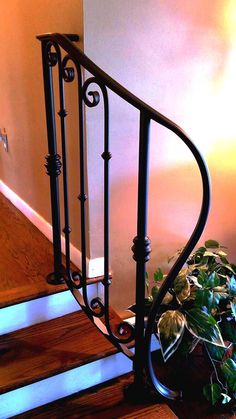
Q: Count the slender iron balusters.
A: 3